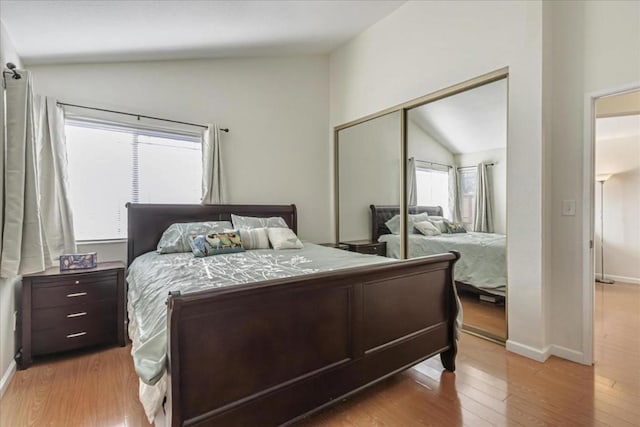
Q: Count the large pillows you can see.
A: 2